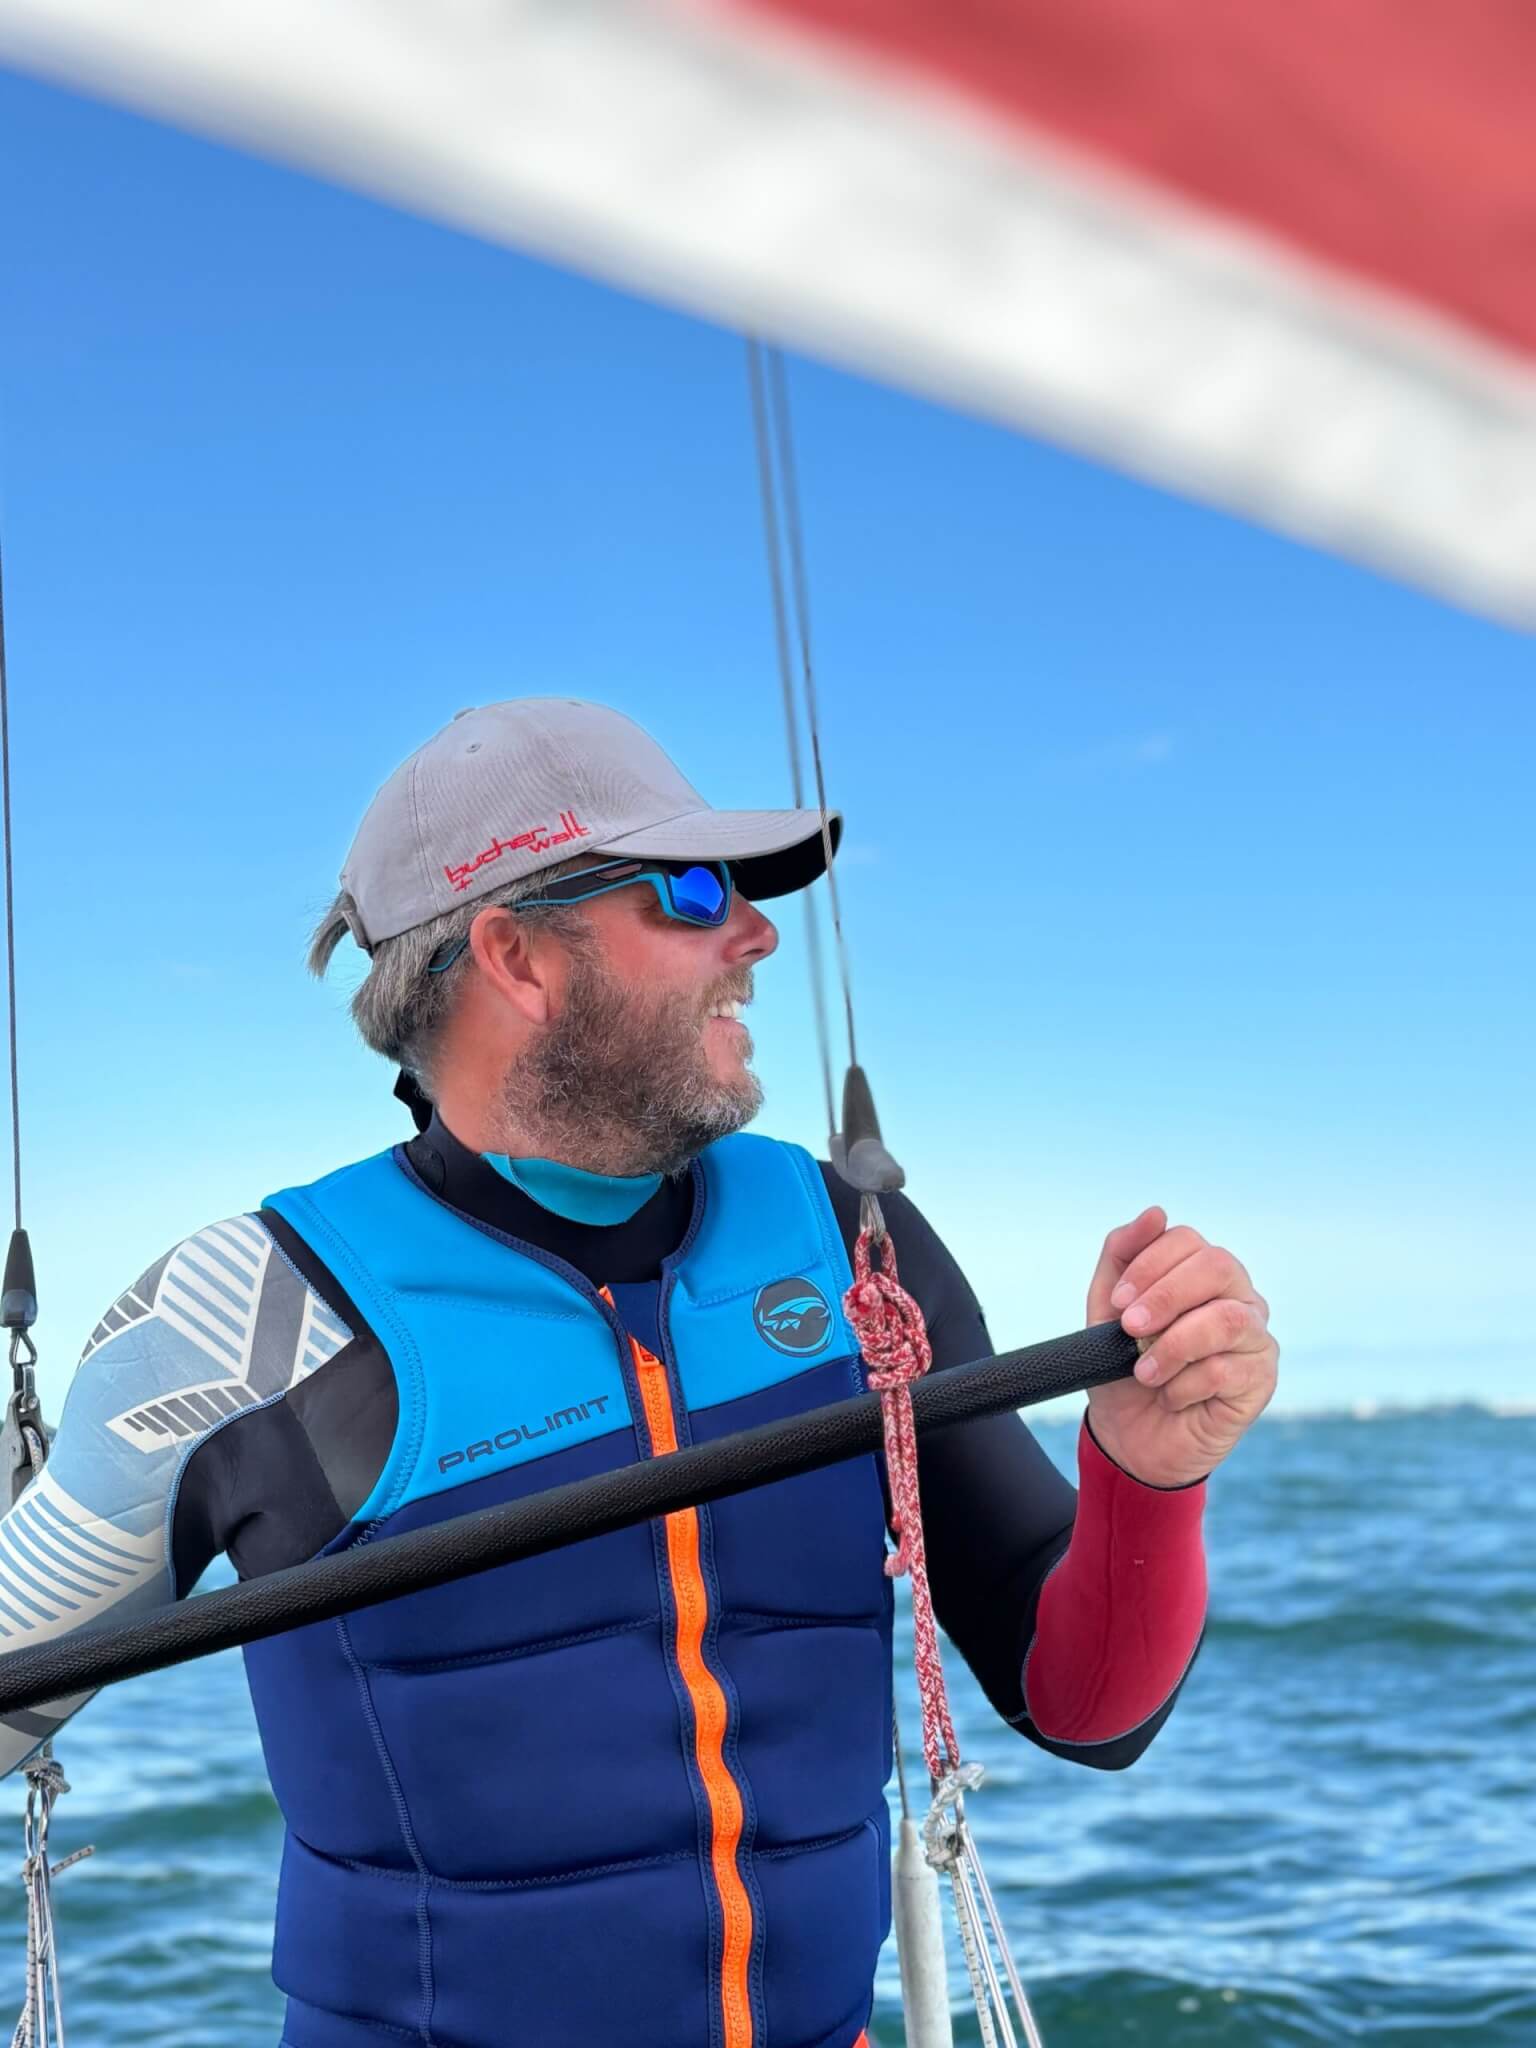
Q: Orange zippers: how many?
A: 1